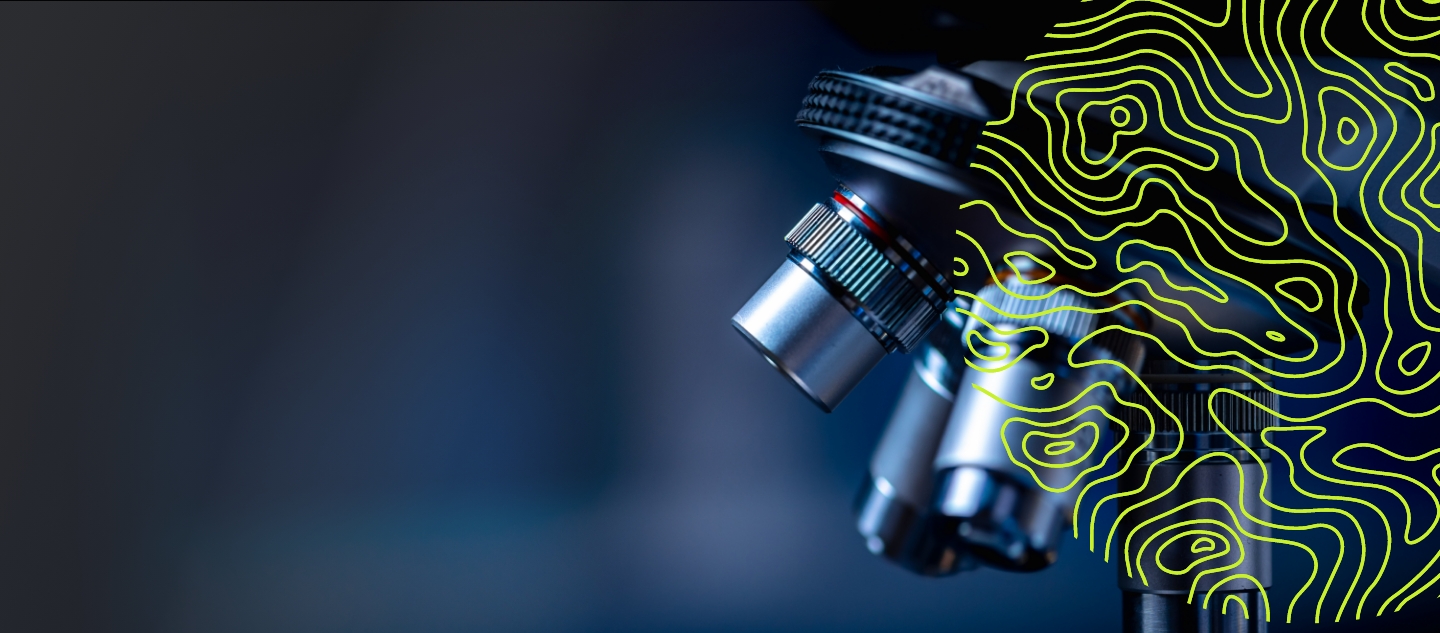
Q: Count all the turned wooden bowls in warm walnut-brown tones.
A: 0